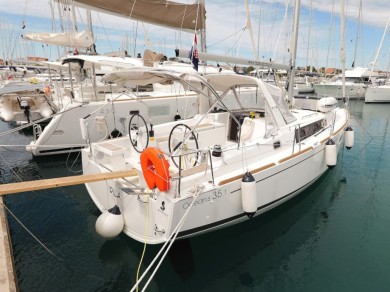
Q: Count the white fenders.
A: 4